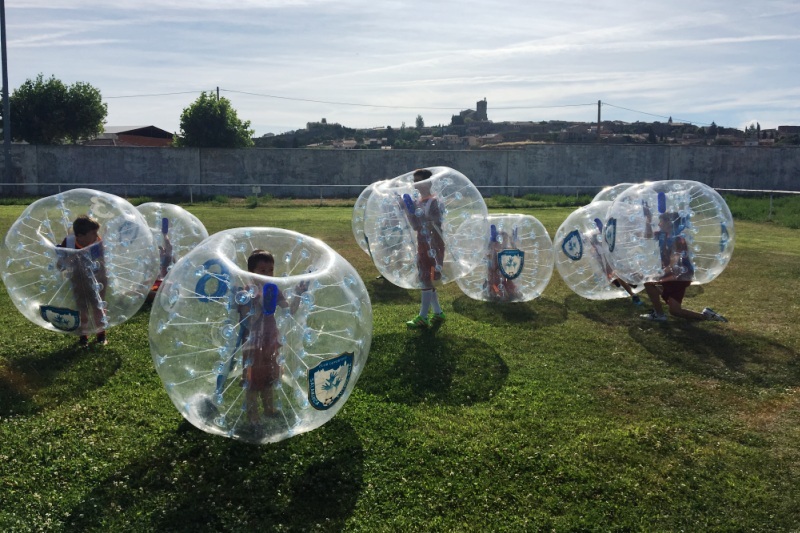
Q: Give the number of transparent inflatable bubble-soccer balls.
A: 9